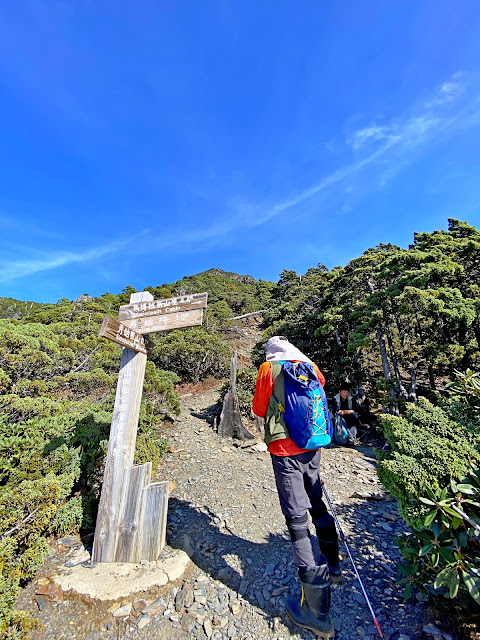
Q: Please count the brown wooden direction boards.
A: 3